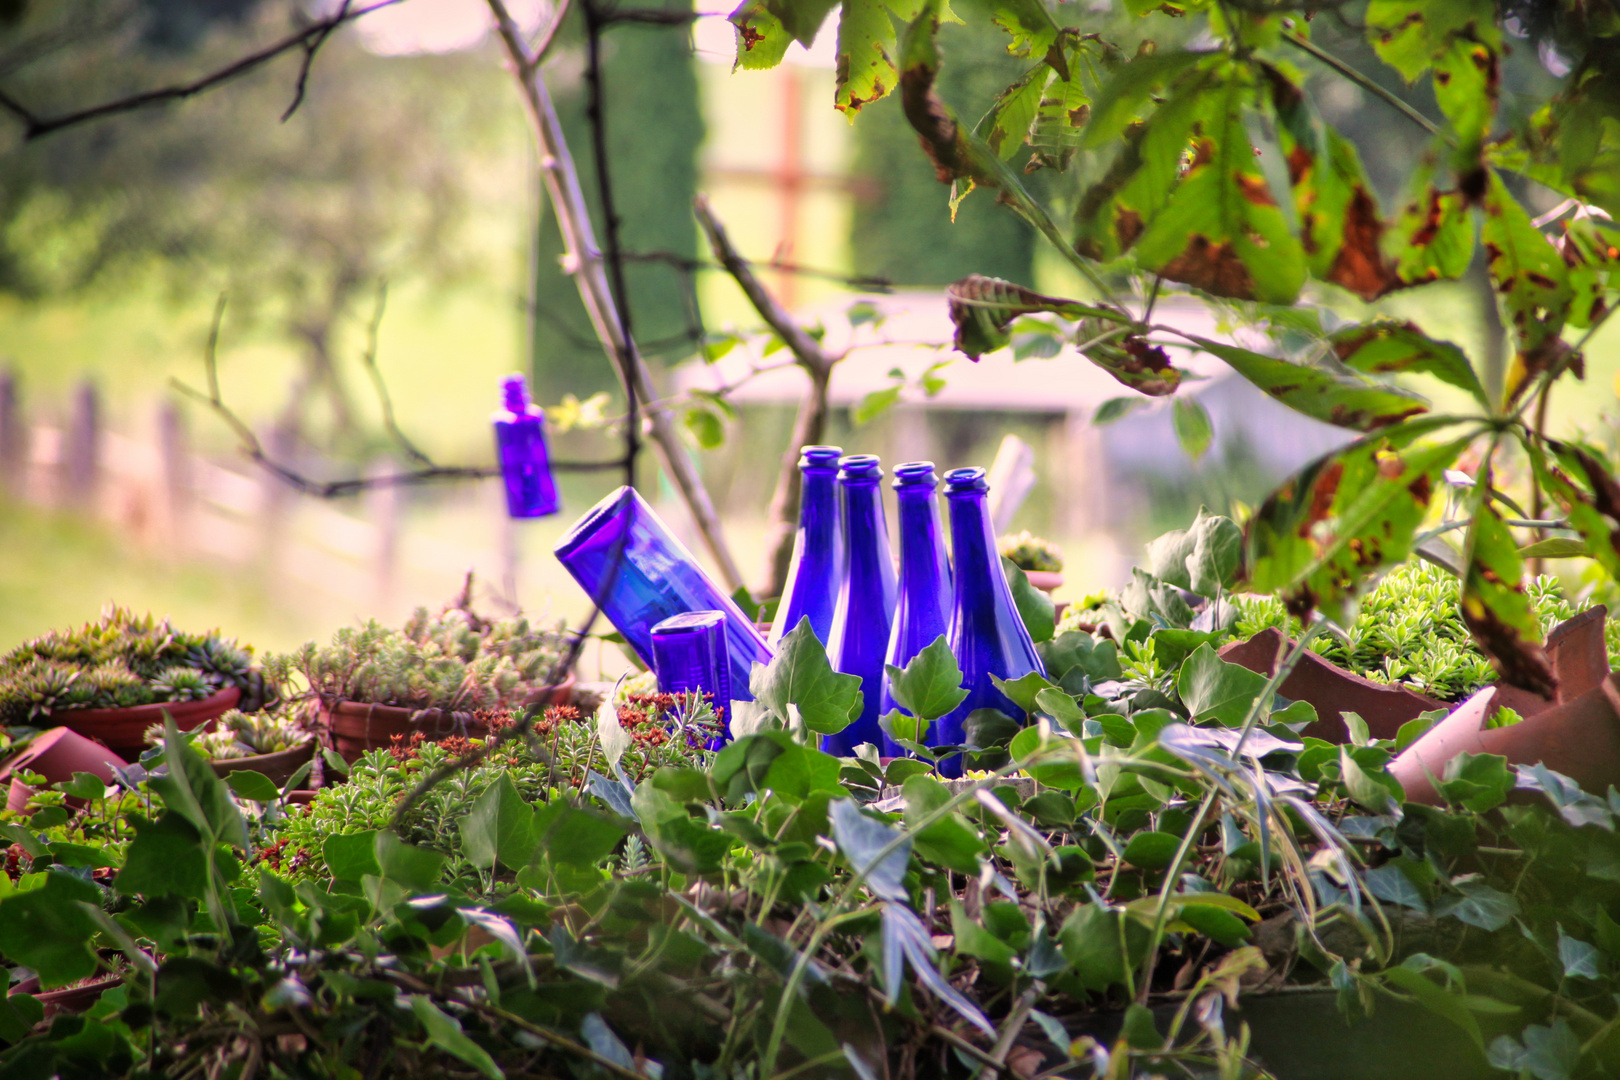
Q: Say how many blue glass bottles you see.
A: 7